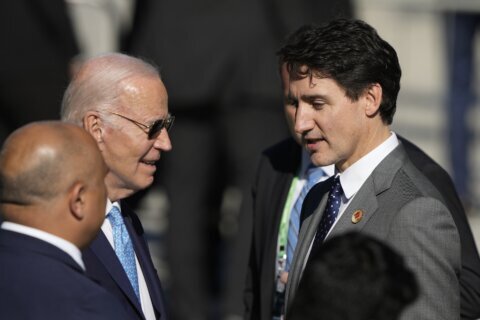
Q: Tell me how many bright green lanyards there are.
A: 1